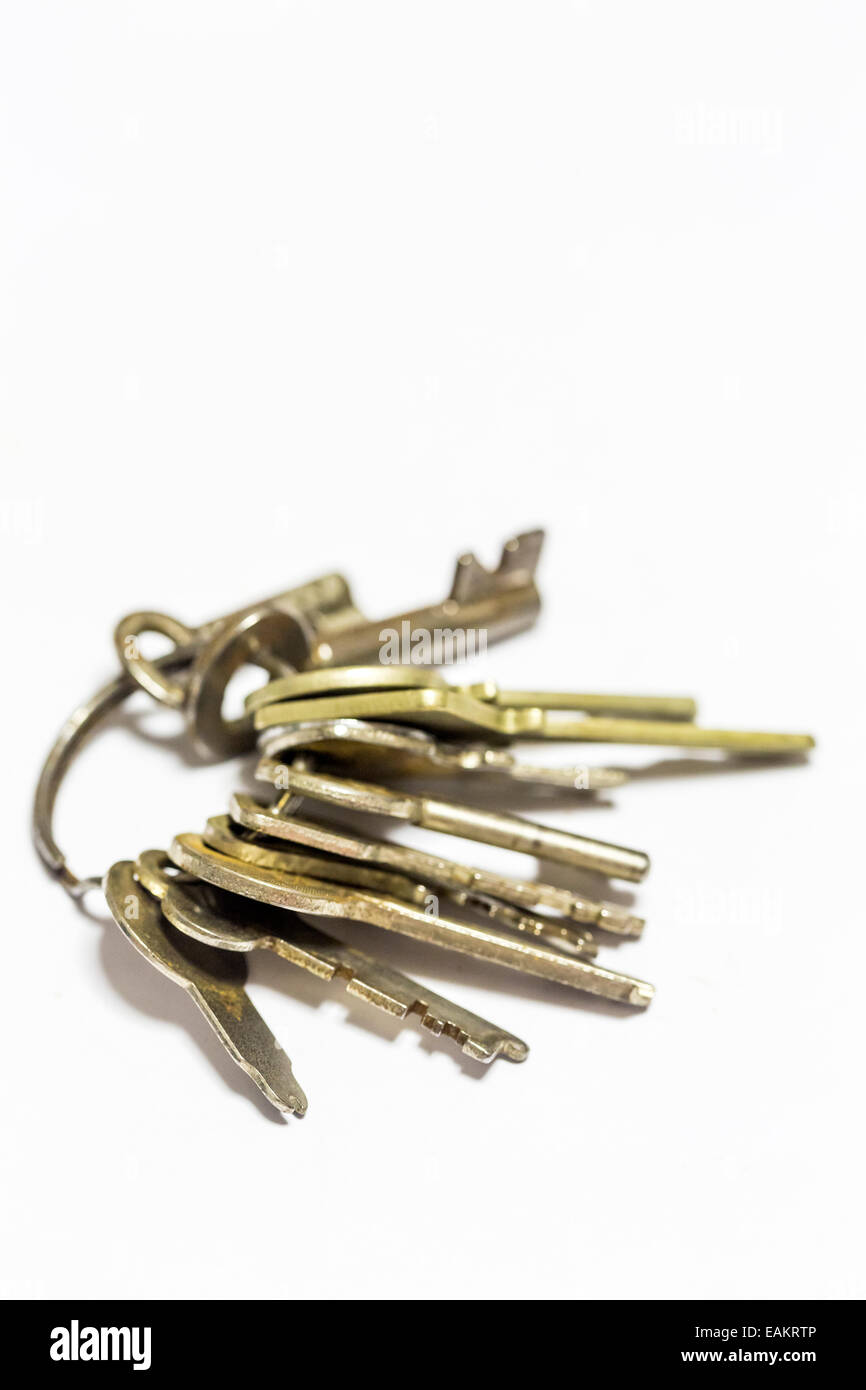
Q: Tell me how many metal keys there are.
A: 11